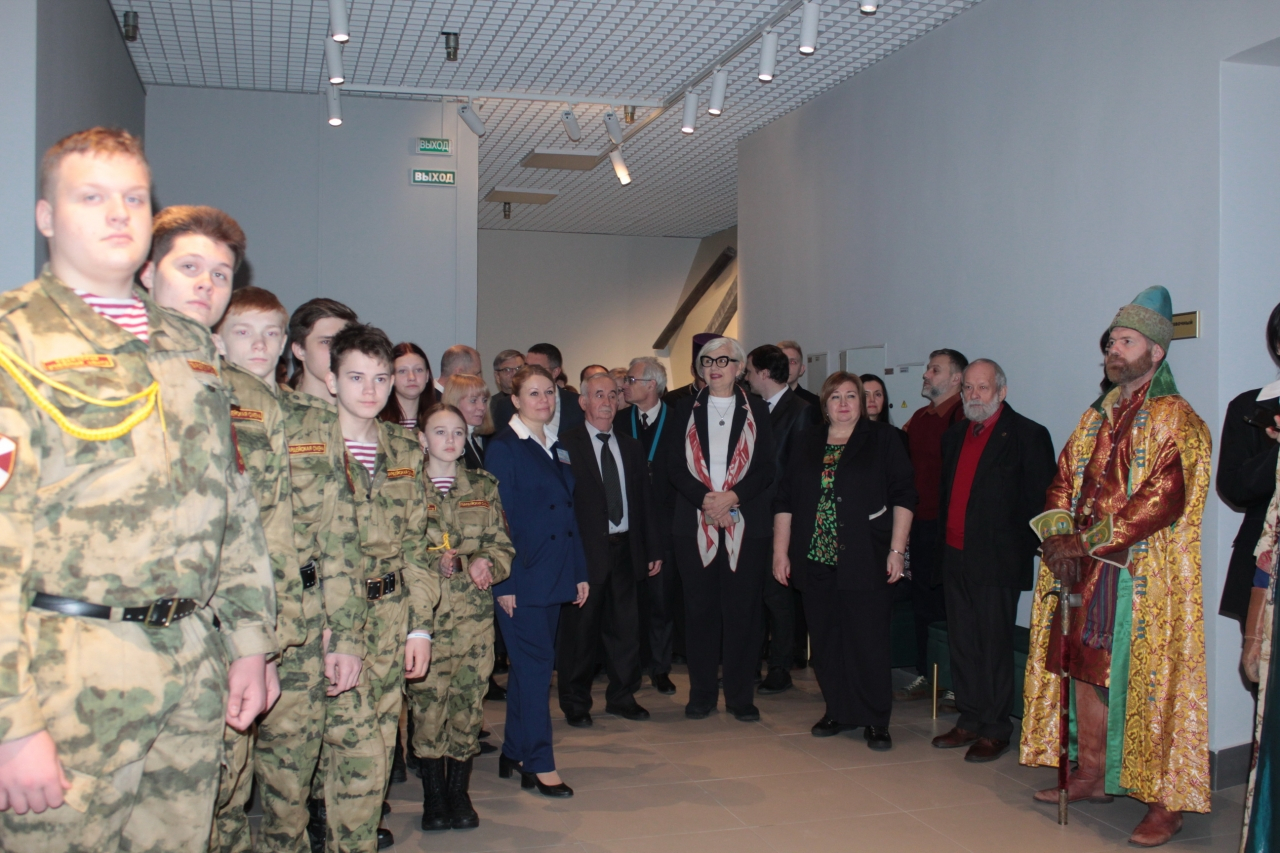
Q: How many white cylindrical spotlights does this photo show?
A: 12